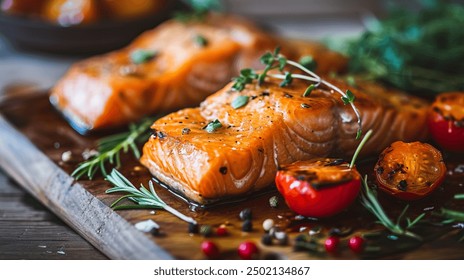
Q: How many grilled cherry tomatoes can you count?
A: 3